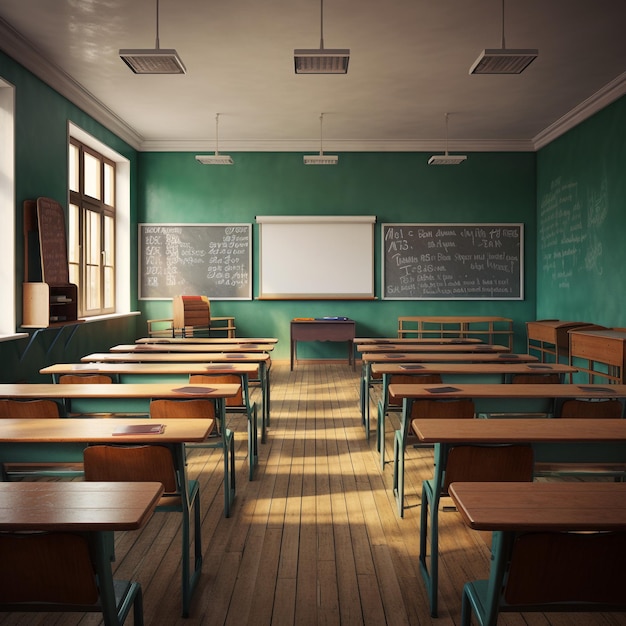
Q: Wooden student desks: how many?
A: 14